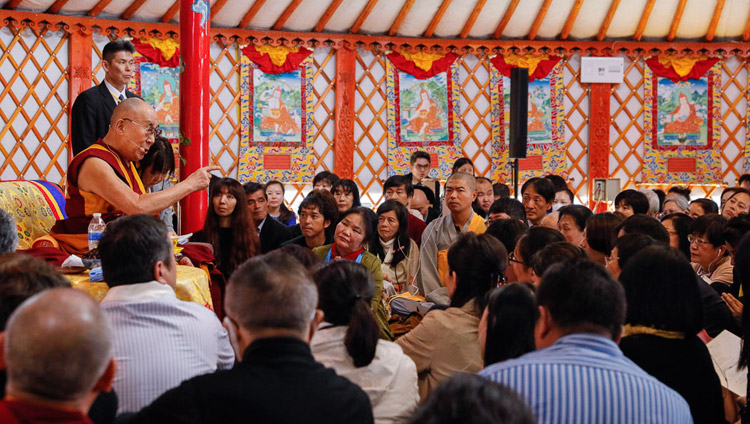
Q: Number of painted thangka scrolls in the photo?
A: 5